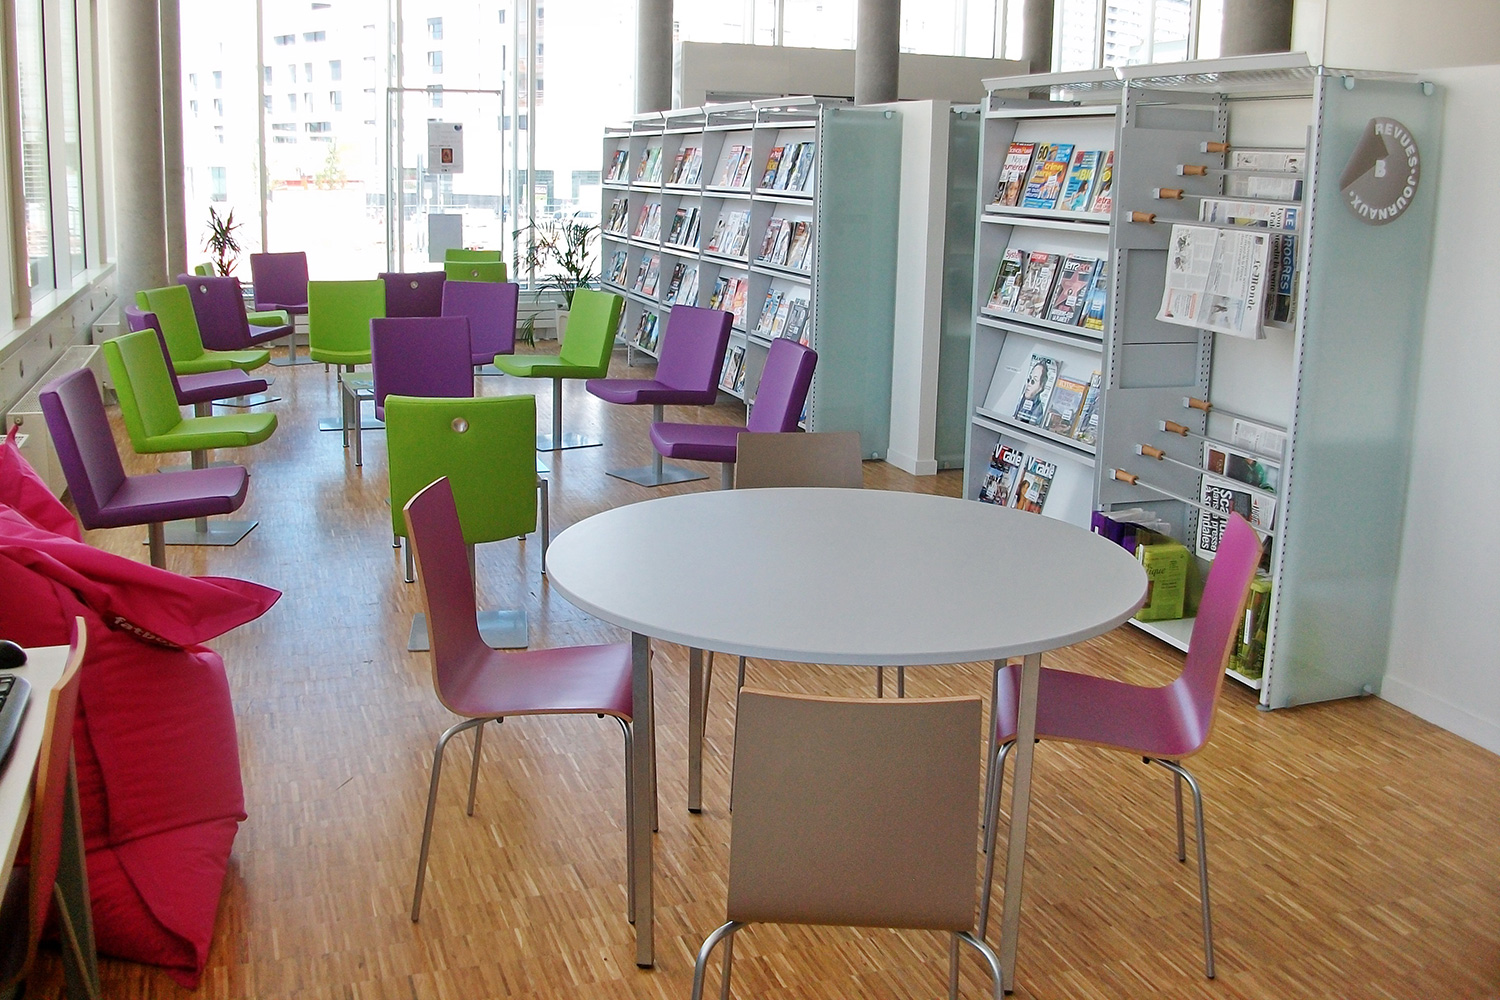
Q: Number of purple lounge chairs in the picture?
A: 9